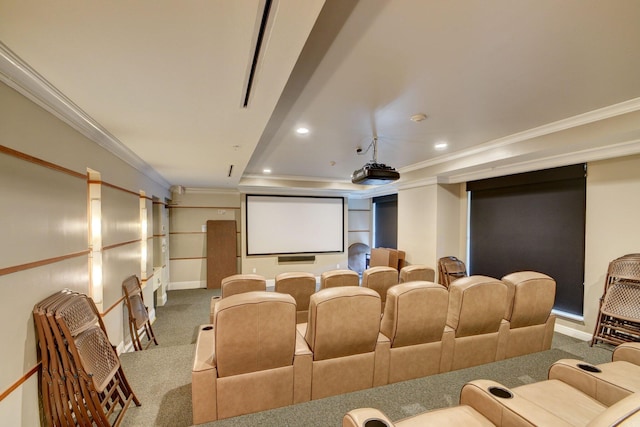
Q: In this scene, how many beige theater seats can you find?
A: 13